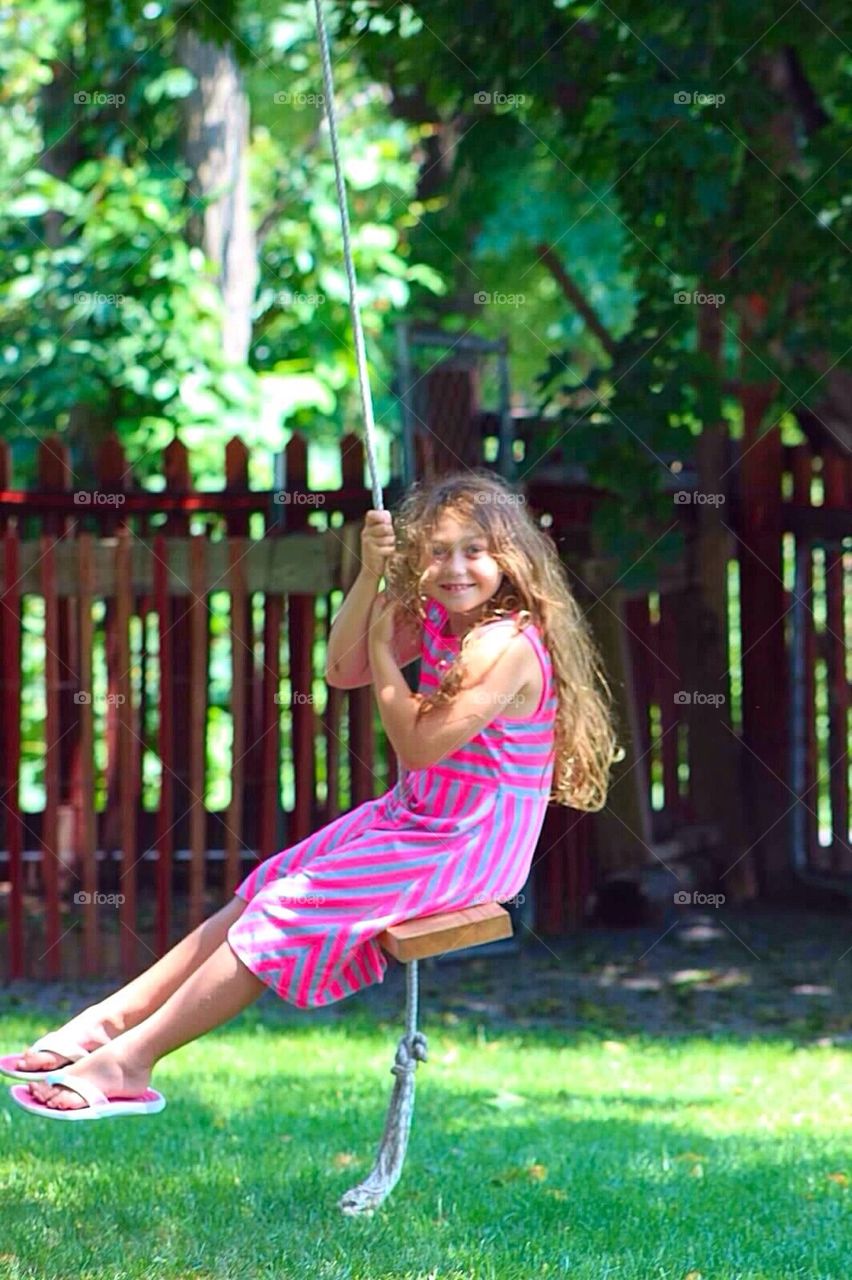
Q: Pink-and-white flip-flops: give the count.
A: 2